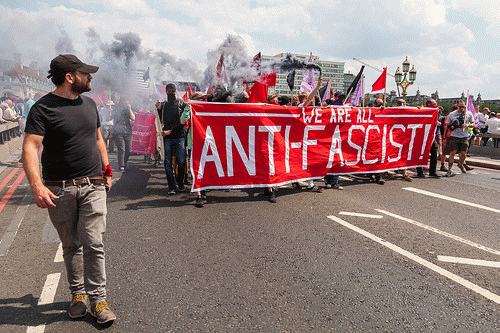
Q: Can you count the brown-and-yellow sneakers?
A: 2